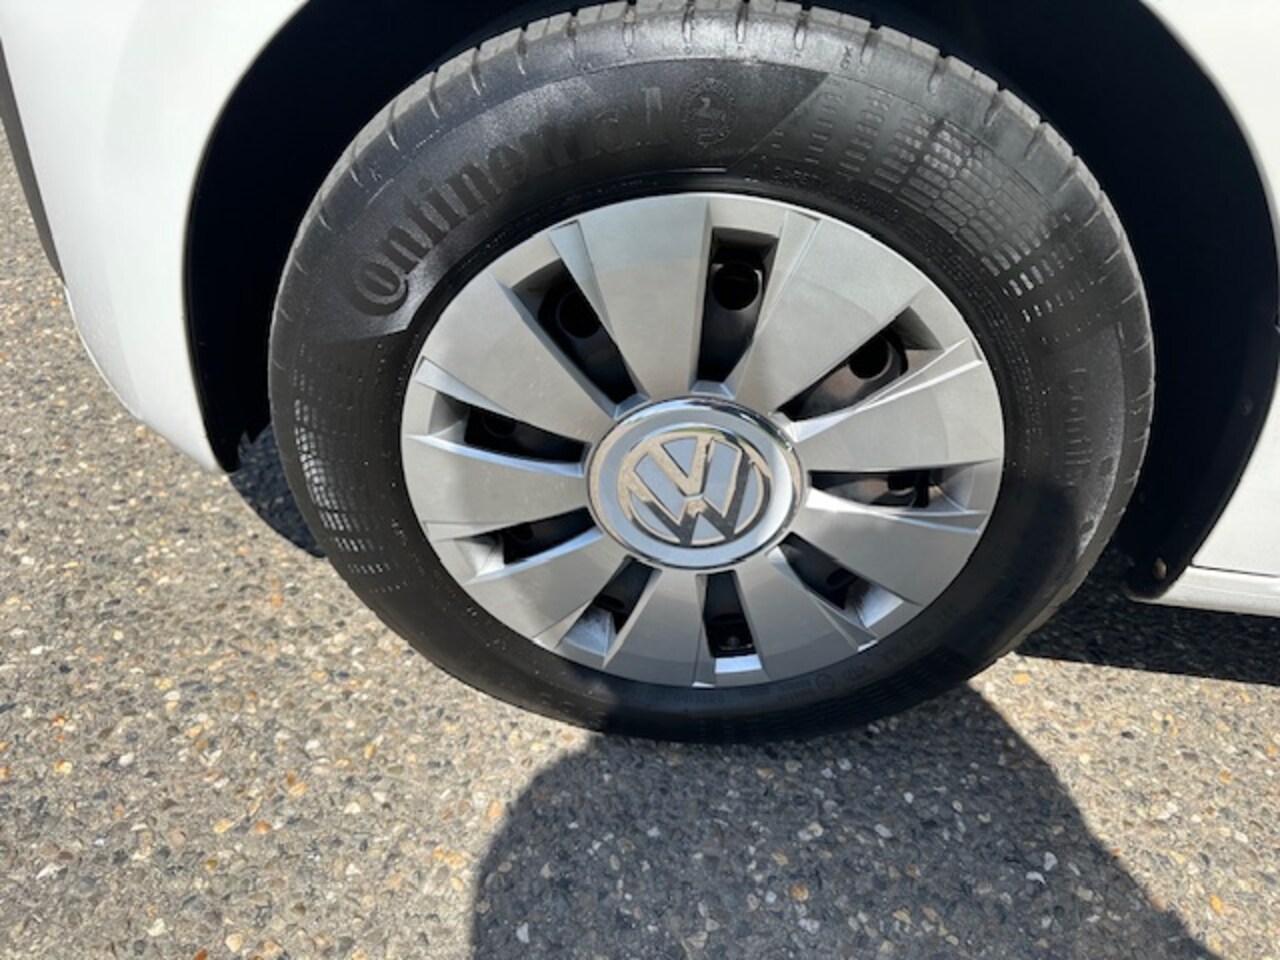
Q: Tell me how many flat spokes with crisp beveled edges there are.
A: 9